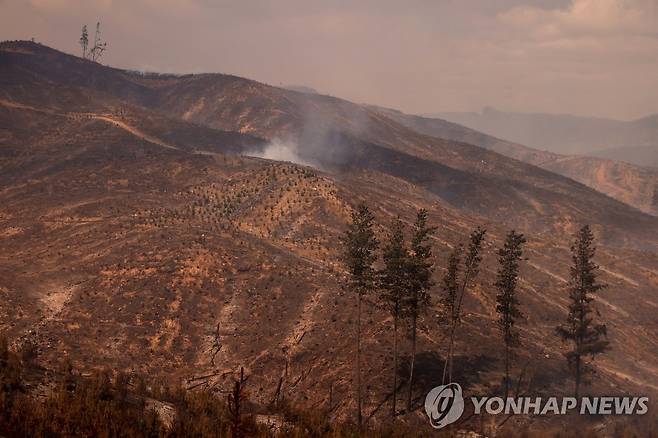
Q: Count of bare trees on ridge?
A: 2